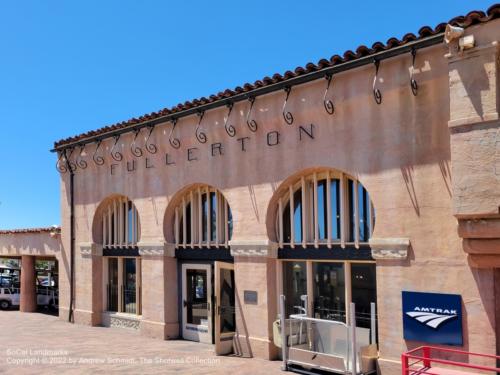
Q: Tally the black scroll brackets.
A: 15